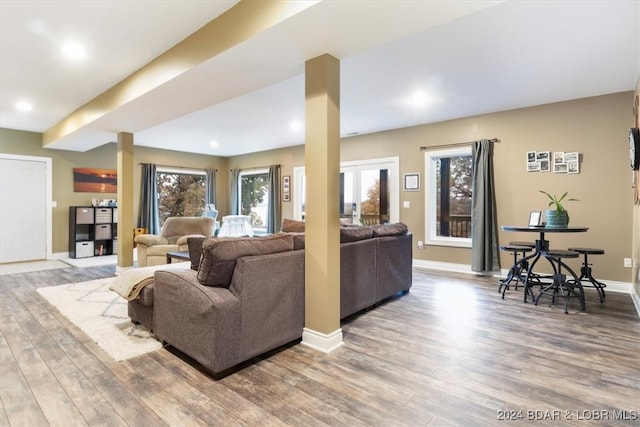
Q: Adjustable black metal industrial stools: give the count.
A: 4